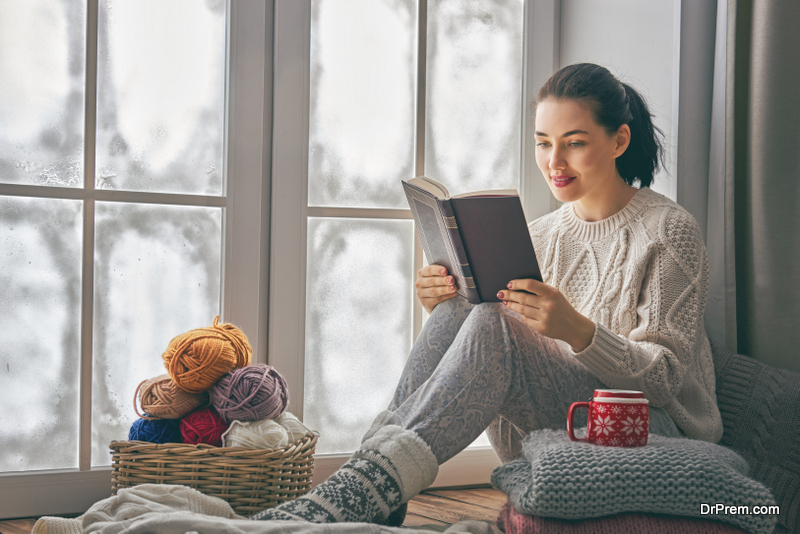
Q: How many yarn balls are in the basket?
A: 7